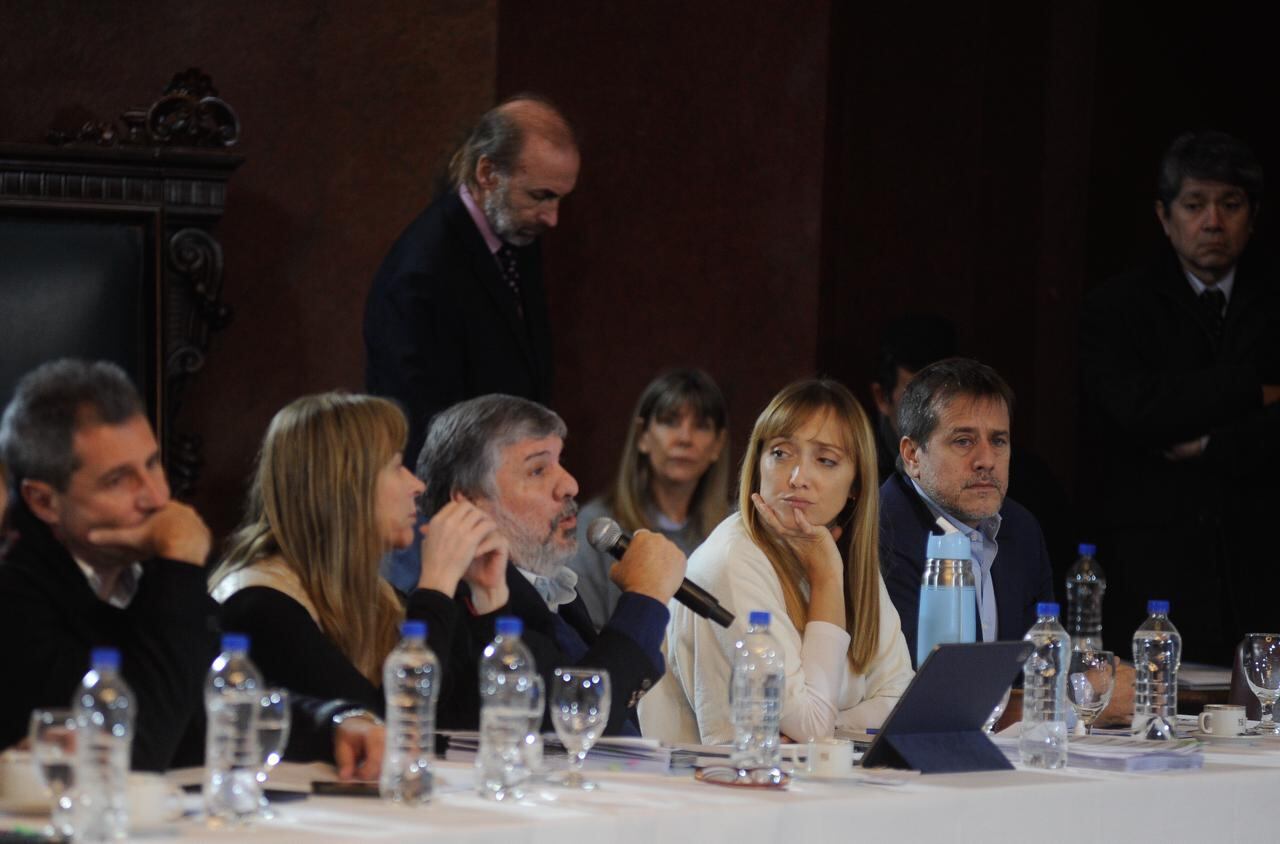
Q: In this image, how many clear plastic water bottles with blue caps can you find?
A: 8